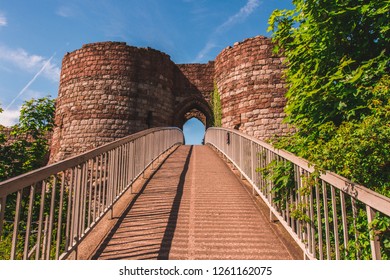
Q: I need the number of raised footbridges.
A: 1